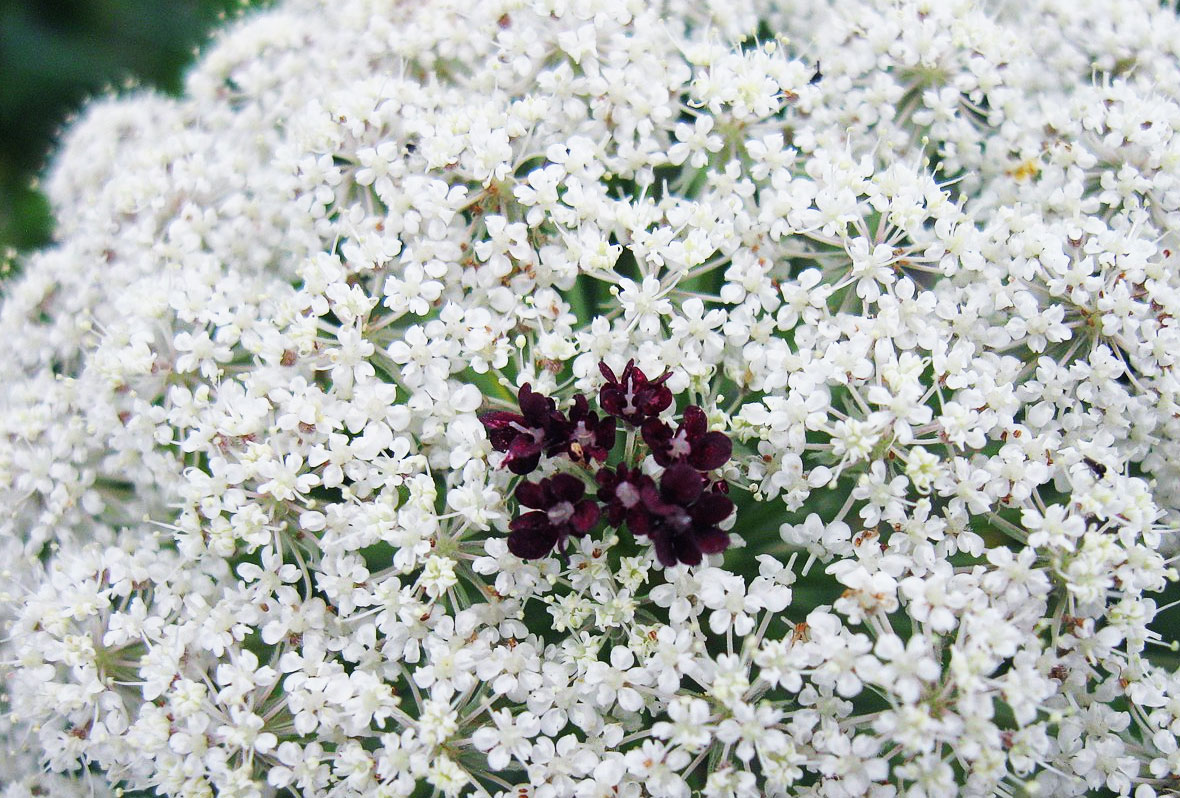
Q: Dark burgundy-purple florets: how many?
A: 7